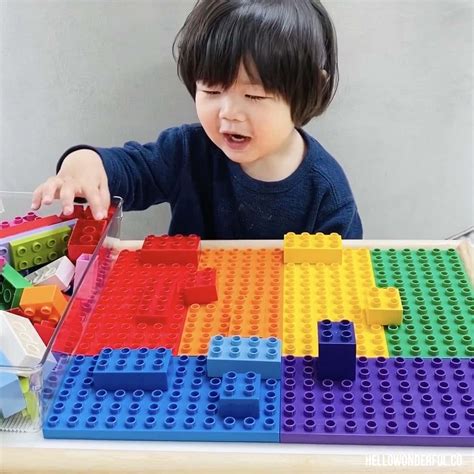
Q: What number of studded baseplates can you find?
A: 6